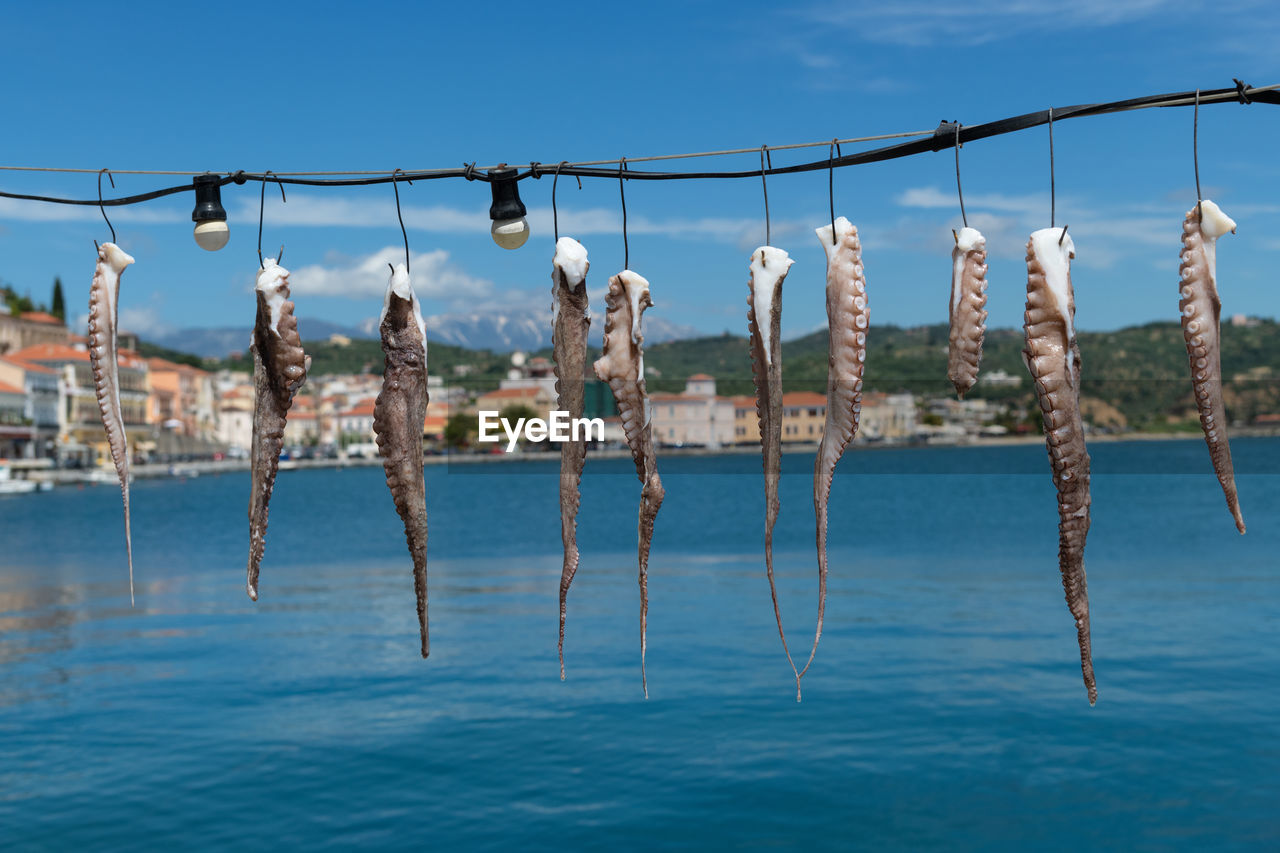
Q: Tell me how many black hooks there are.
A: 10